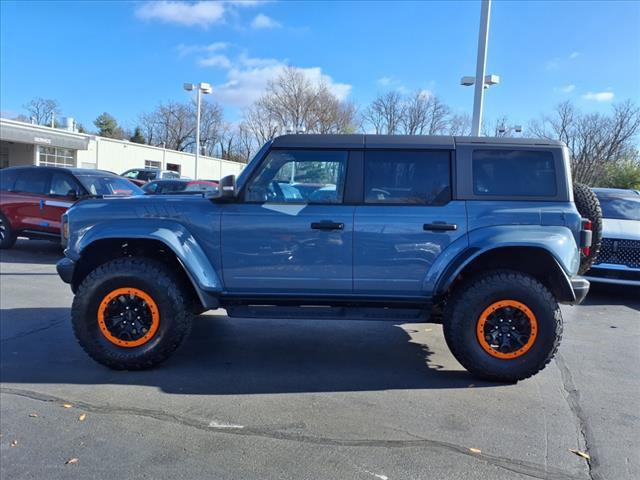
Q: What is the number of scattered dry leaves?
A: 7